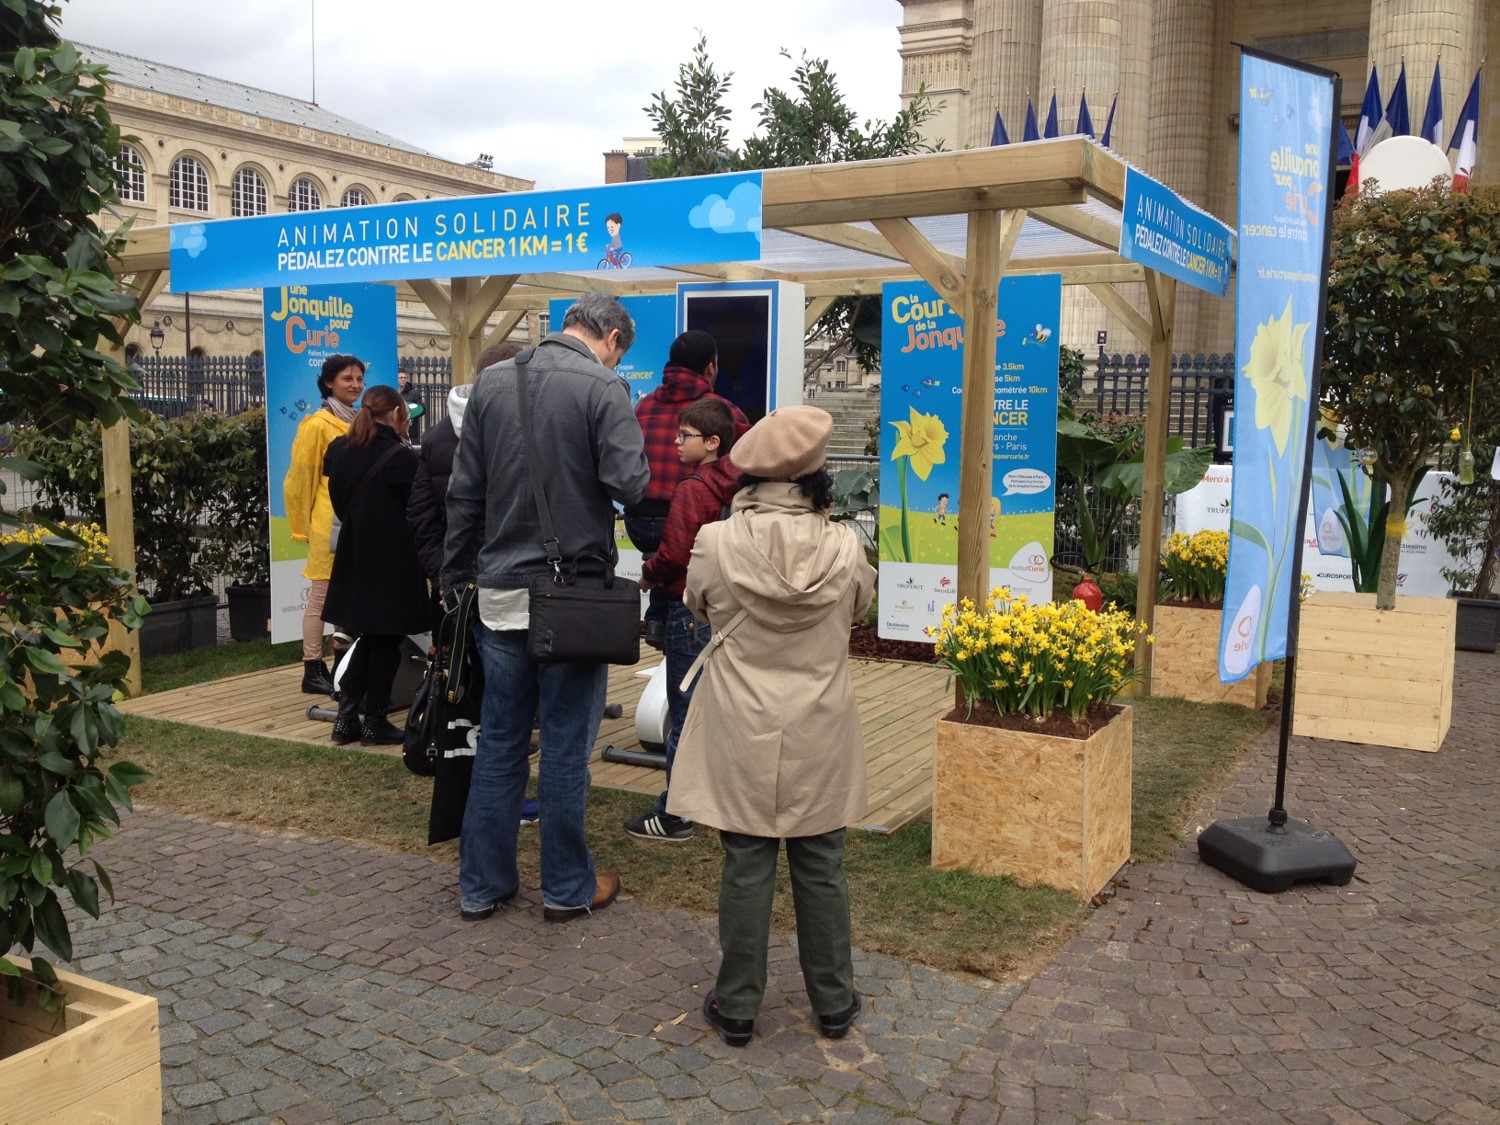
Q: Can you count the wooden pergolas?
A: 1